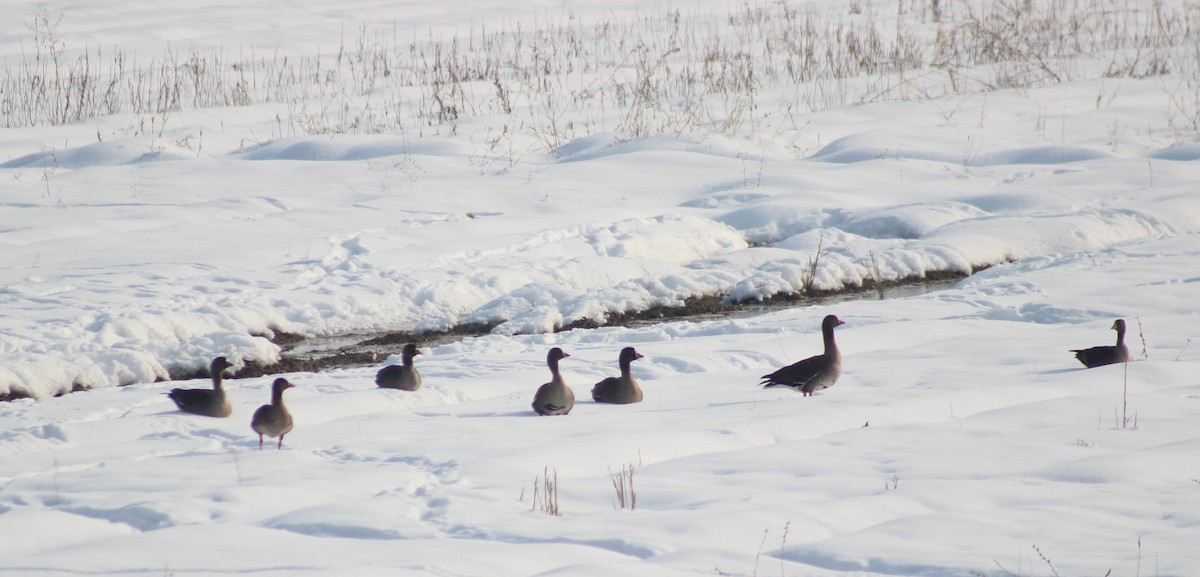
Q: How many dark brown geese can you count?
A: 7